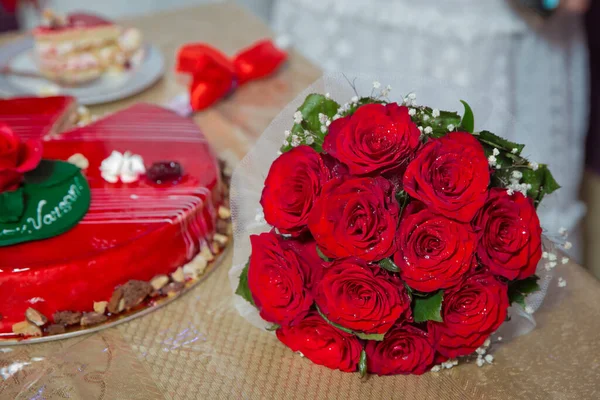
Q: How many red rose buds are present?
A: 11